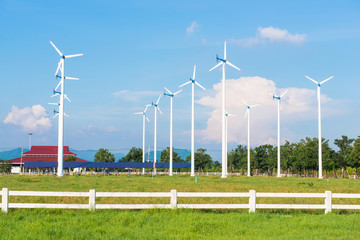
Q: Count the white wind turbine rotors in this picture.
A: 14